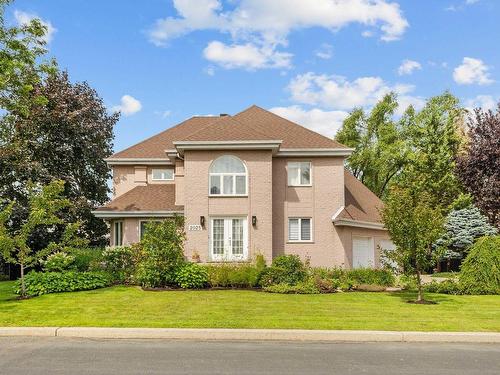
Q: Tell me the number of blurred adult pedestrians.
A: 0